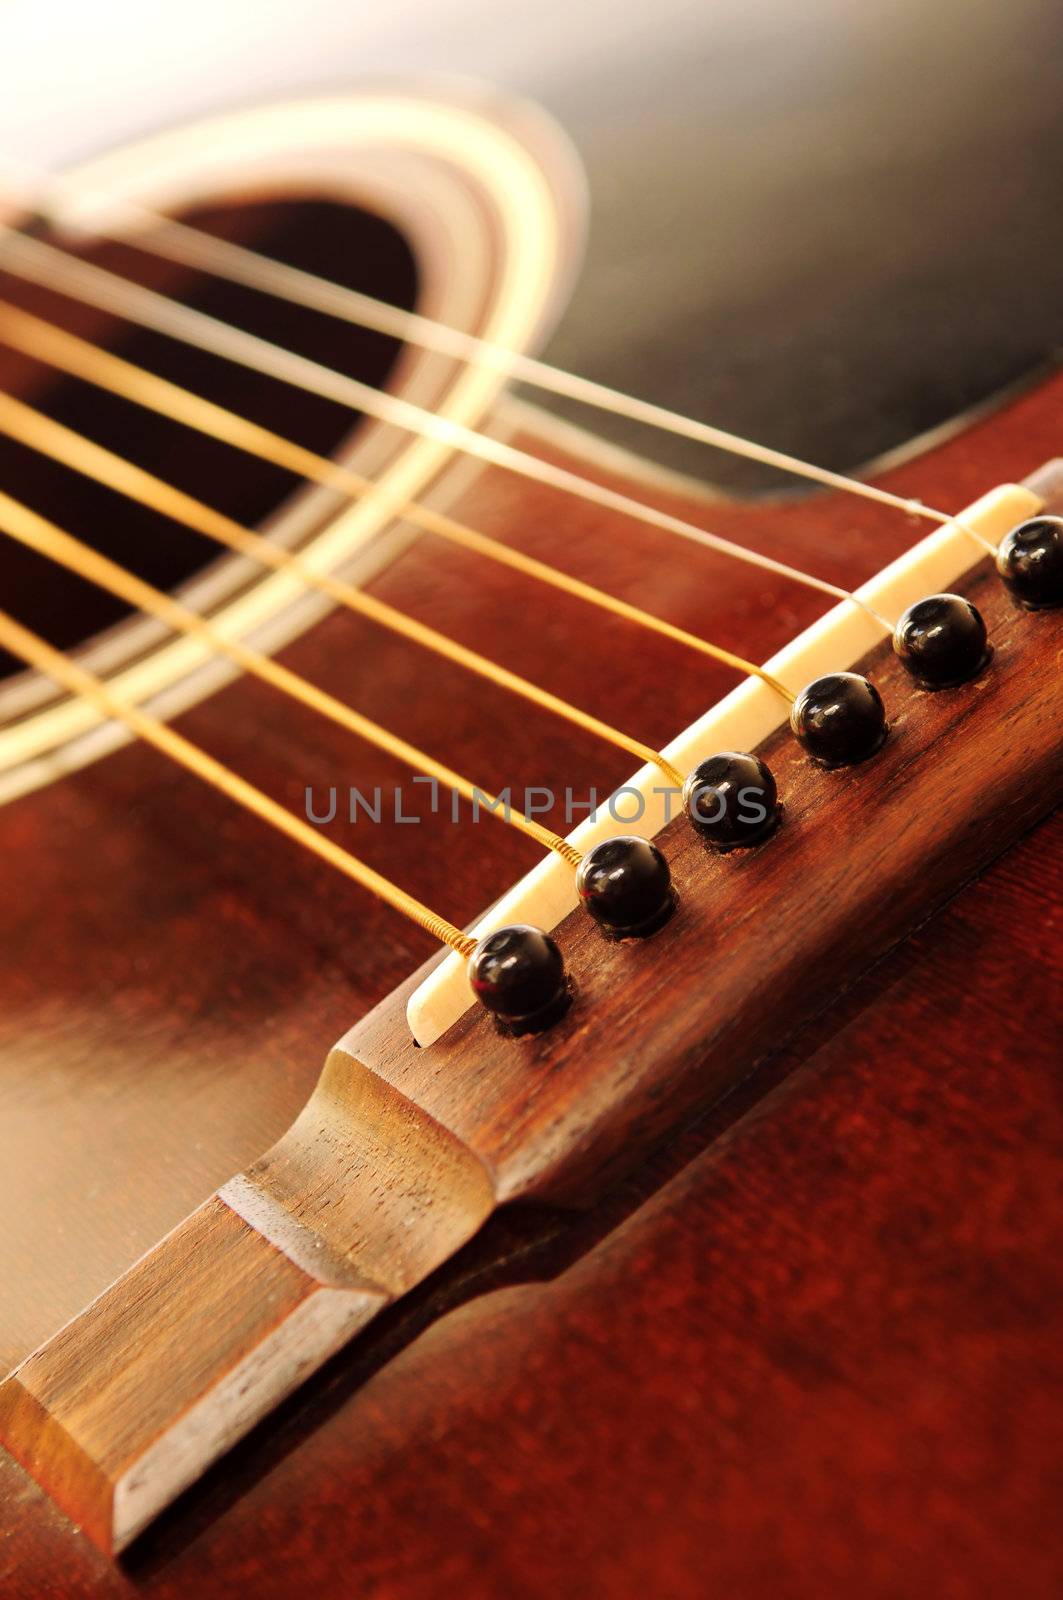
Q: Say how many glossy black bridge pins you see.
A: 6